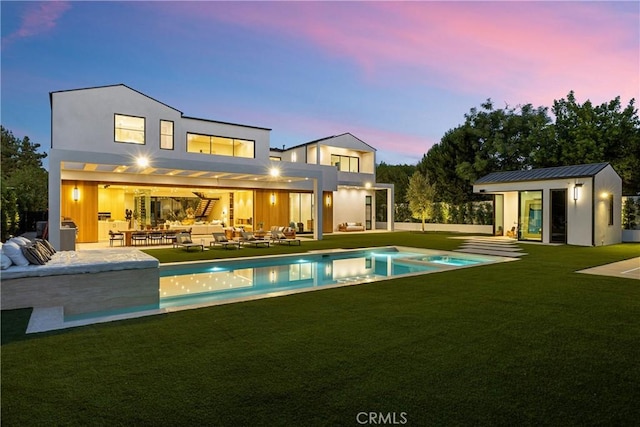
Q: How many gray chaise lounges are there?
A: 4